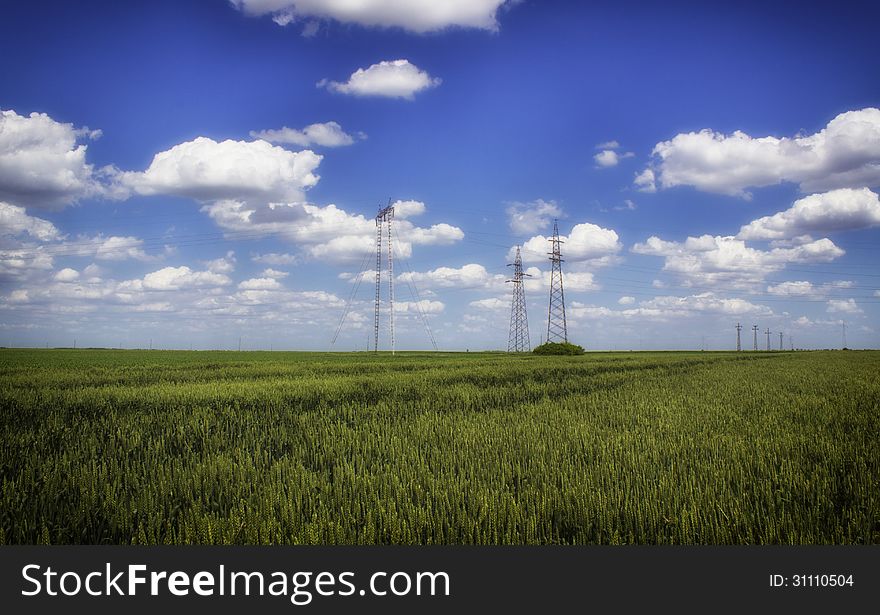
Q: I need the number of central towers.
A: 3